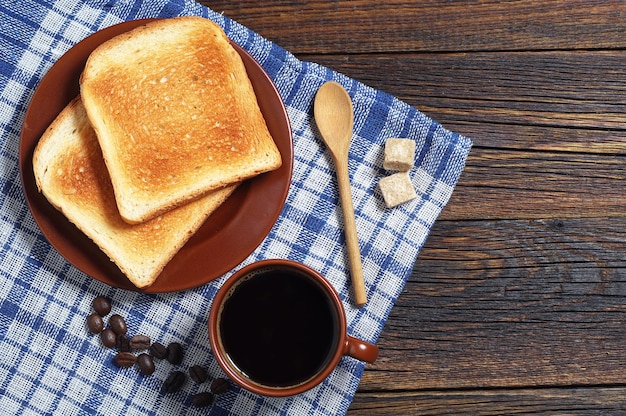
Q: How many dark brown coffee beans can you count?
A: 14